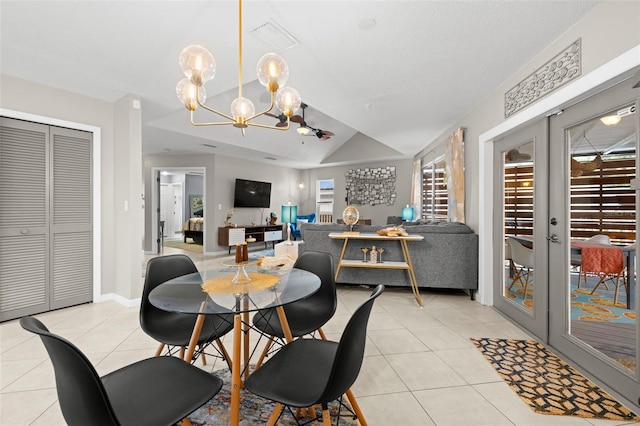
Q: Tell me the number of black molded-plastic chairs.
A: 4